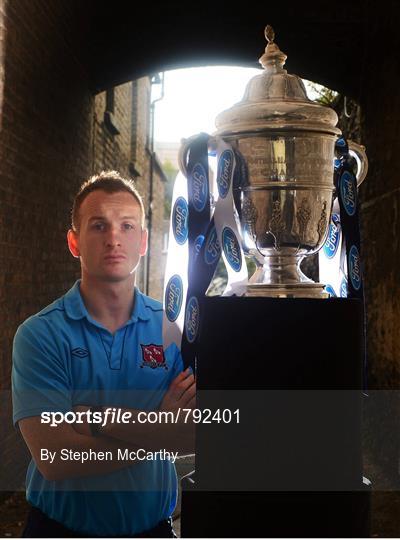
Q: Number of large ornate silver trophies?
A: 1